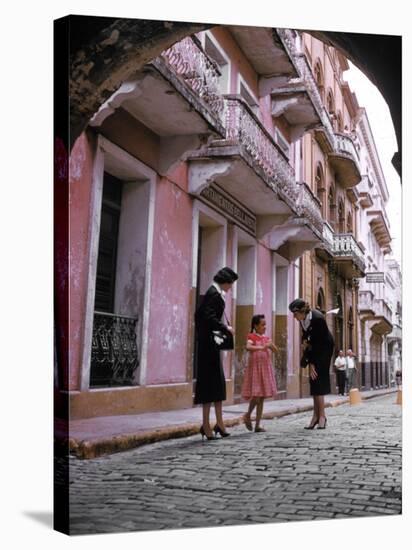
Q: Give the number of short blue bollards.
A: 0